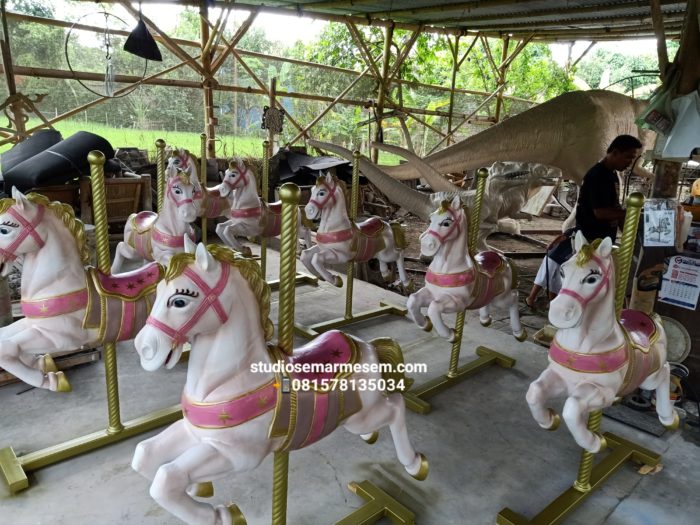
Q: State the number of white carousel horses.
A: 8